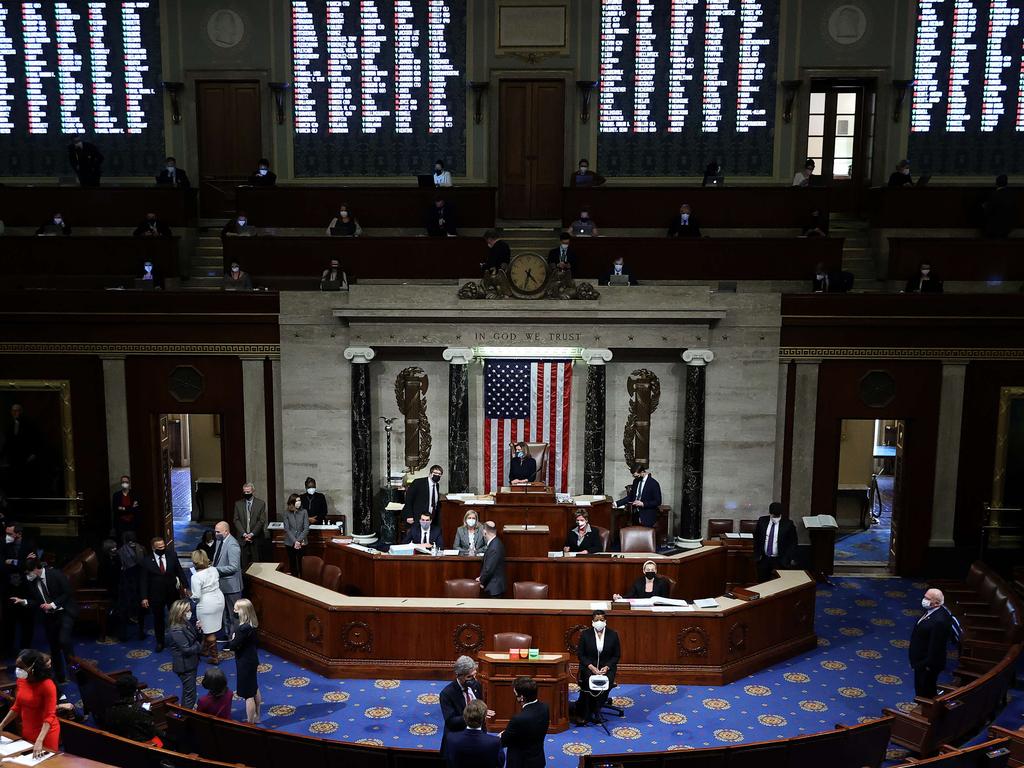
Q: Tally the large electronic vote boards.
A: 4